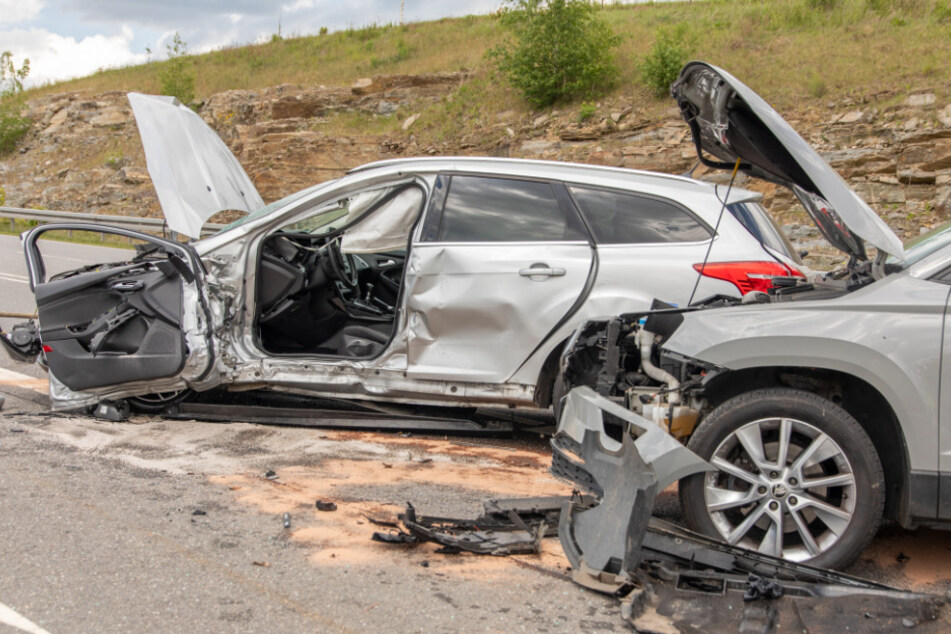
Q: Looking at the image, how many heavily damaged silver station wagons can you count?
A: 1